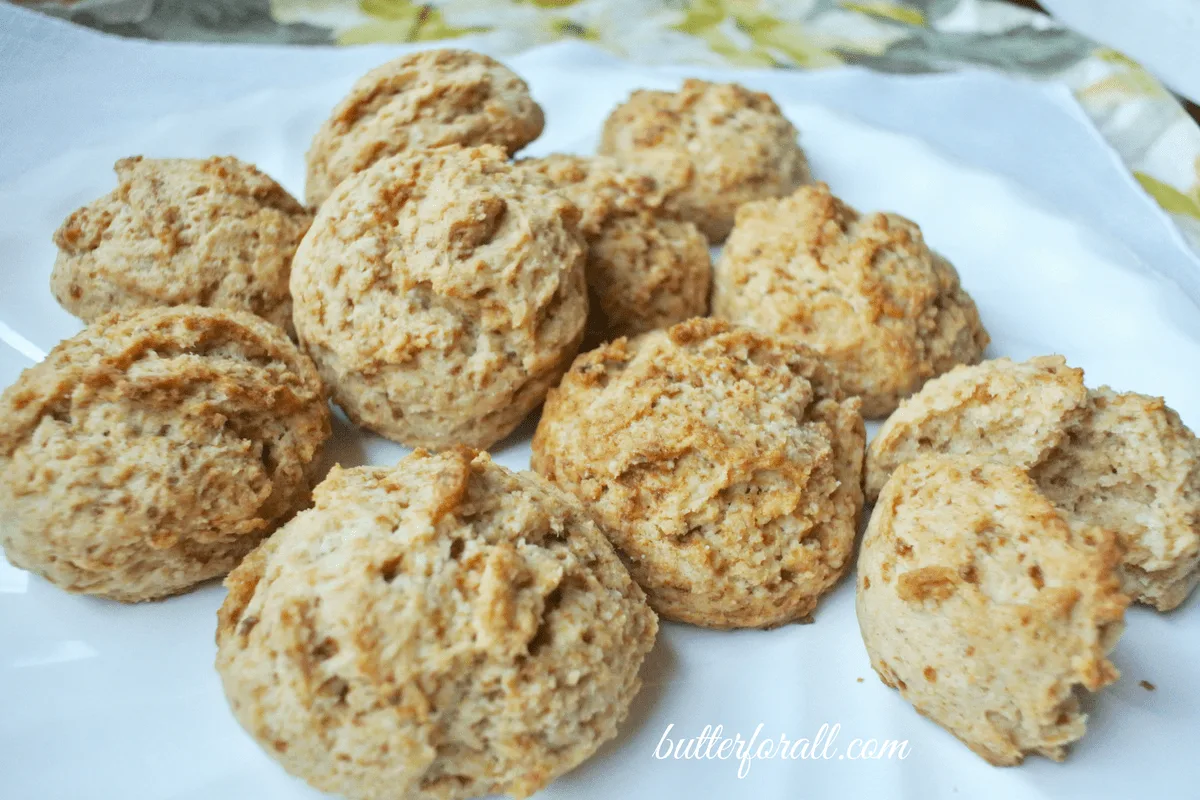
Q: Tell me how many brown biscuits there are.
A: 10